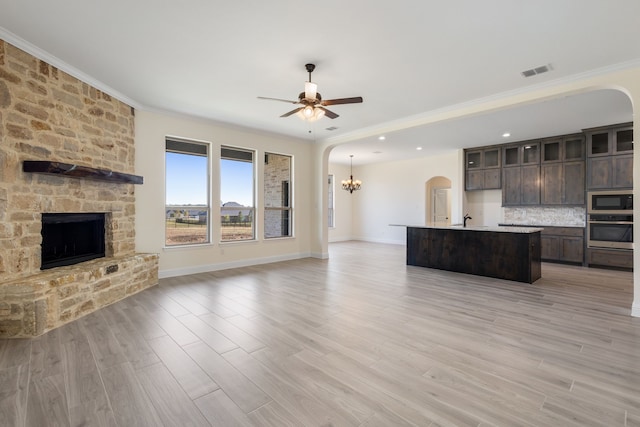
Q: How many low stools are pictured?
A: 0